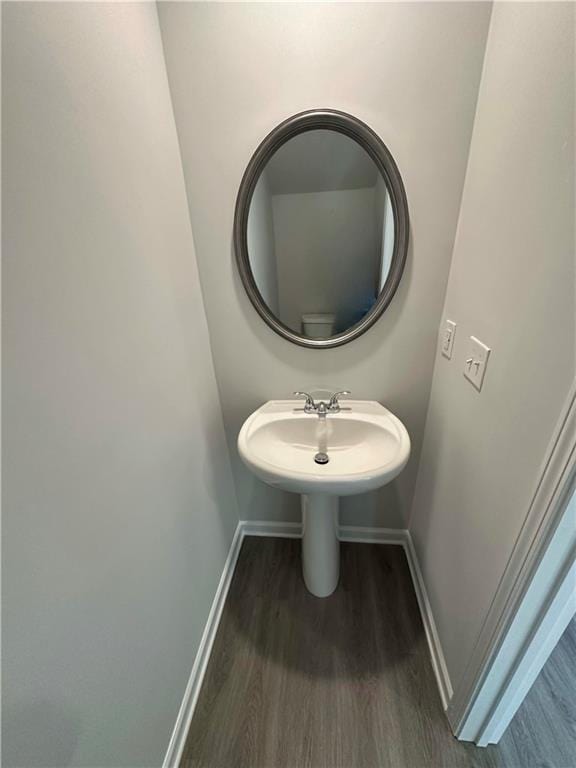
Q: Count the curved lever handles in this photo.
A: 2